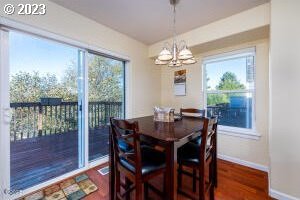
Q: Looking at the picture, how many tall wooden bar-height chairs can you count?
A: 4